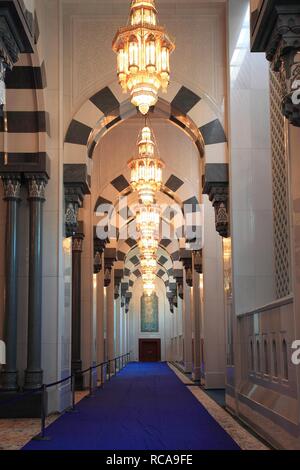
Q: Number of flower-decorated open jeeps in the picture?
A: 0